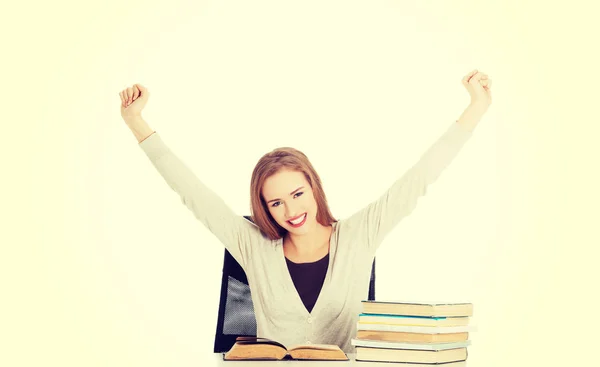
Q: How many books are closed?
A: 6